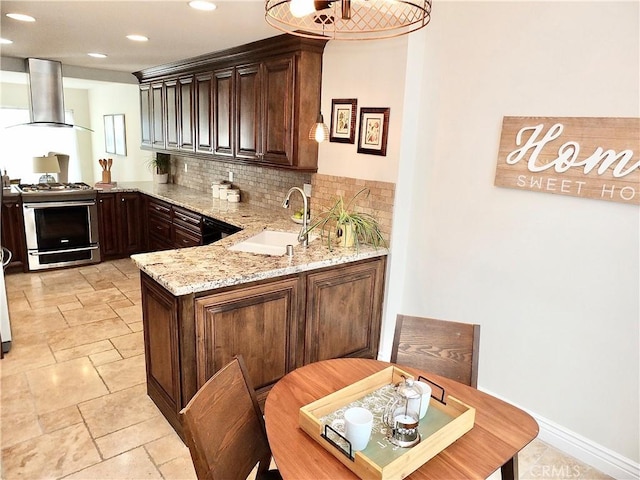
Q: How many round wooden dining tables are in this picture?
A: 1